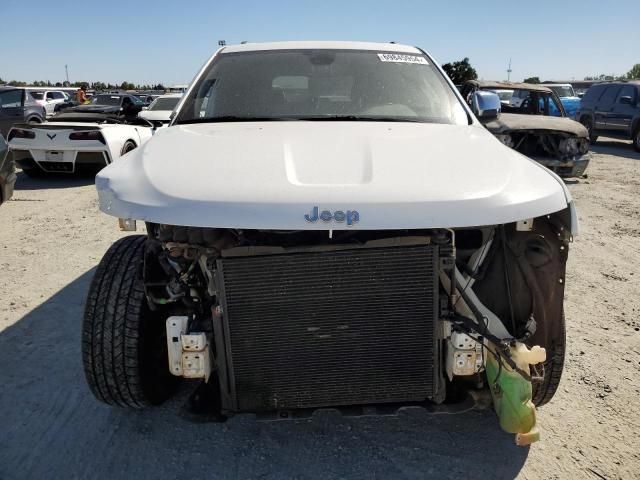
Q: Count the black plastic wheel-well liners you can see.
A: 1